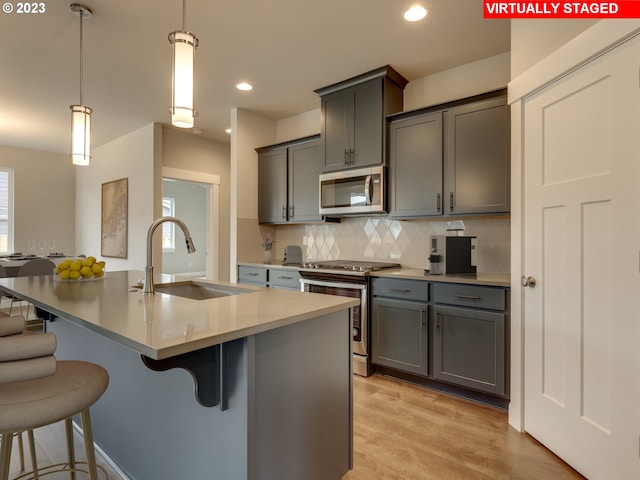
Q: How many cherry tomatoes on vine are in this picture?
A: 0